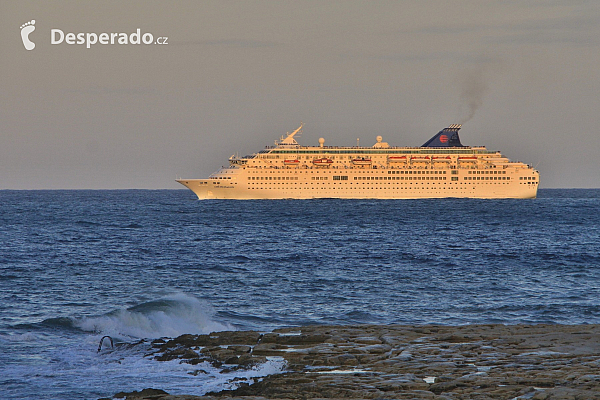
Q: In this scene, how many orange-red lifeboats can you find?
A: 7